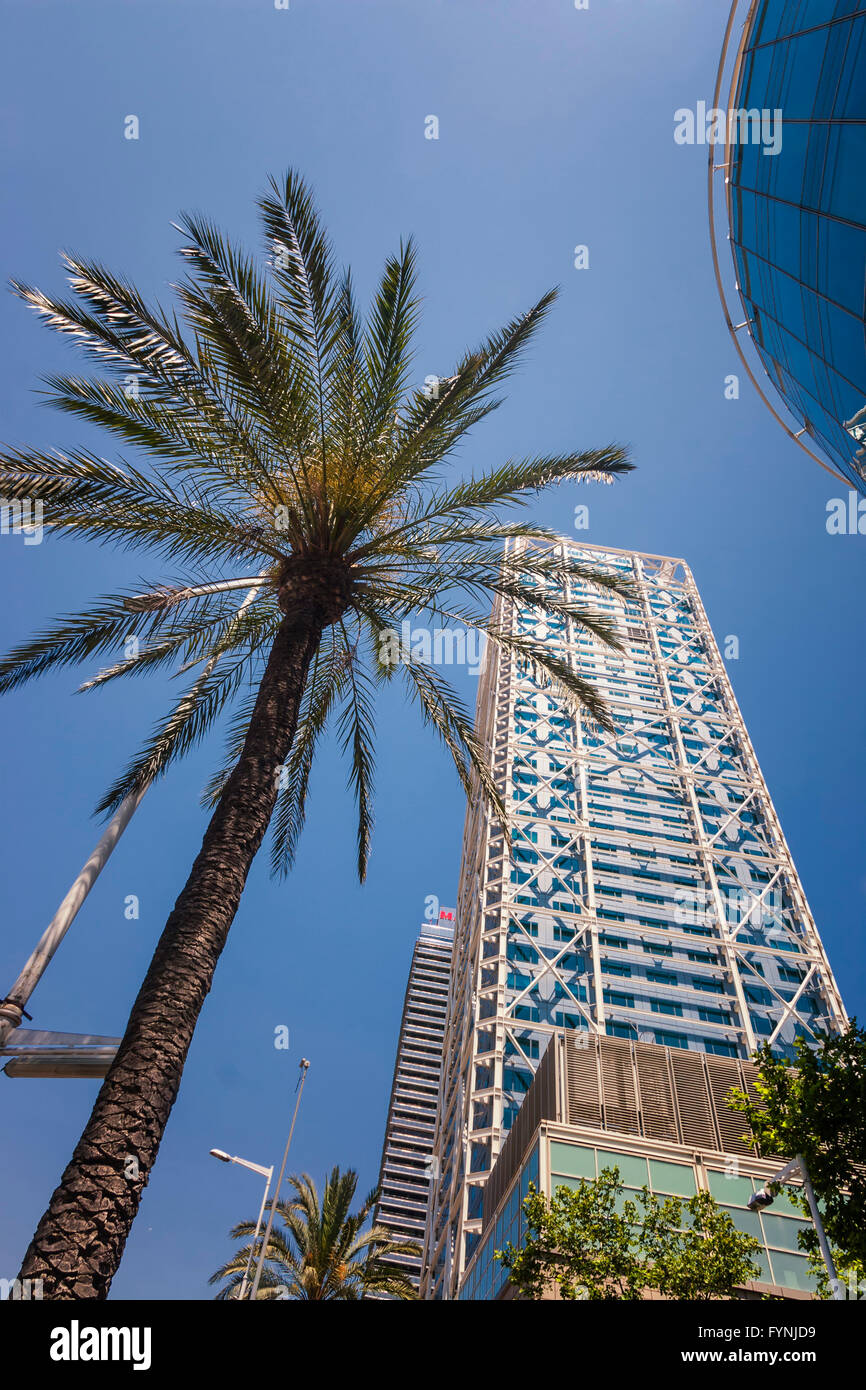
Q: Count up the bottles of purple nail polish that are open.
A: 0